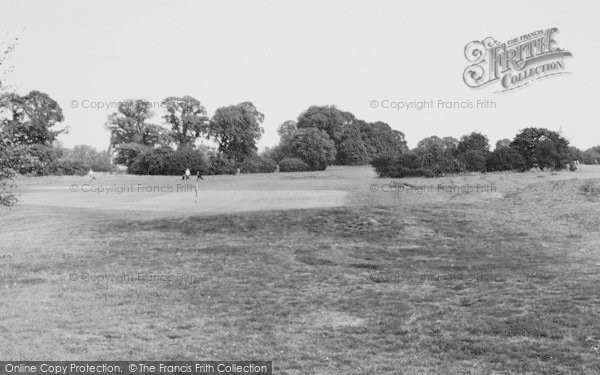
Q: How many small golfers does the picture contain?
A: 3